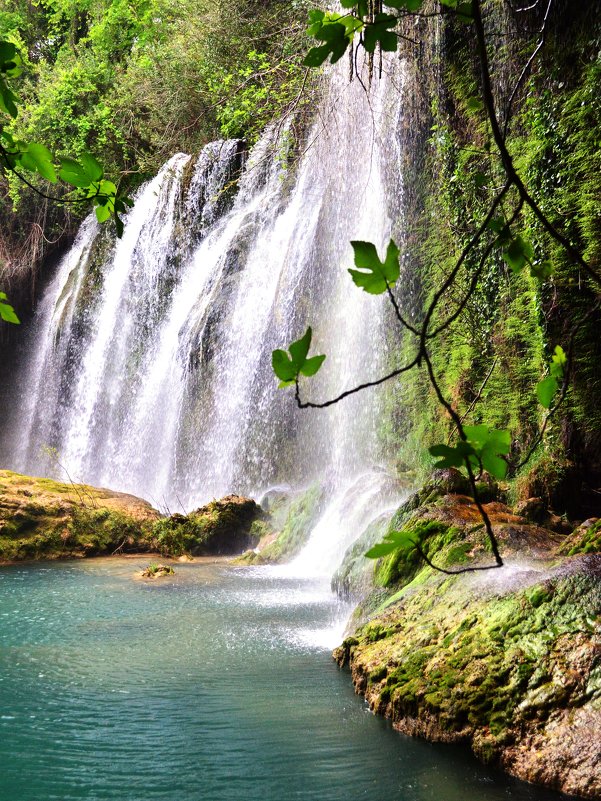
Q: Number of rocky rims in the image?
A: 2